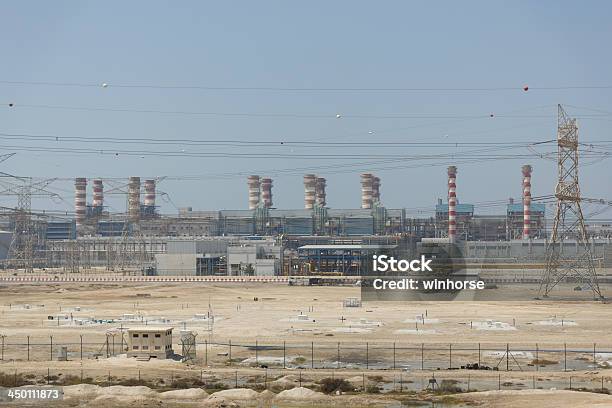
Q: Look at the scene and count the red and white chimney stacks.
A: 12